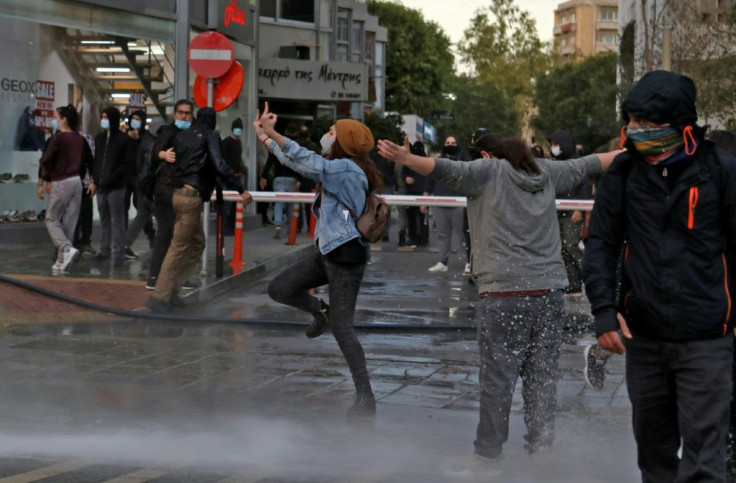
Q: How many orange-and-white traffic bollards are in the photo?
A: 3